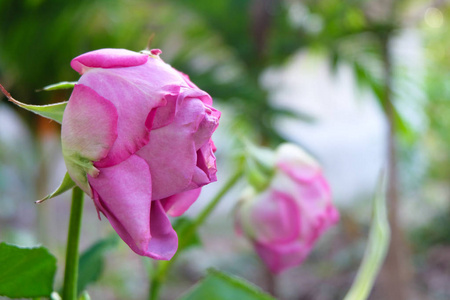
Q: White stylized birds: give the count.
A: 0